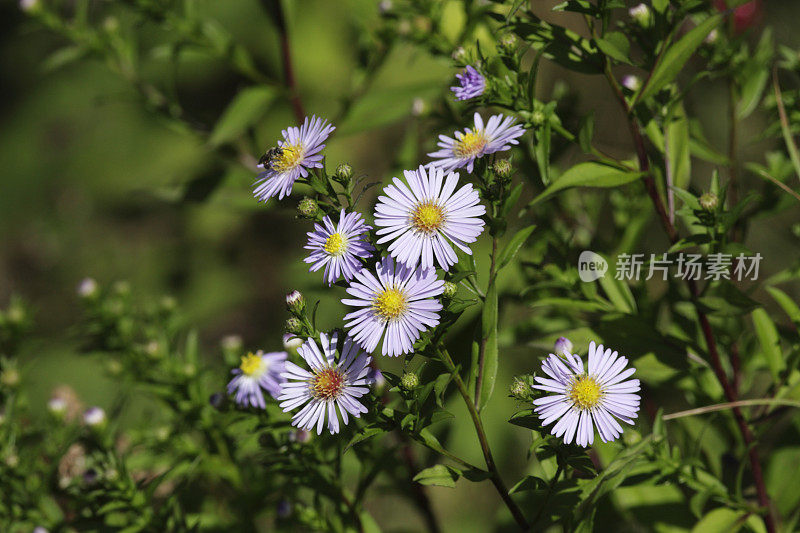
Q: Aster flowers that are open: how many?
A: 8